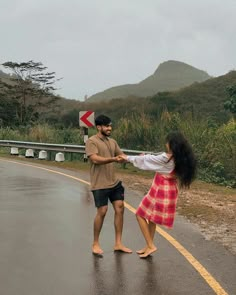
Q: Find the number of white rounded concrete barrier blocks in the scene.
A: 4